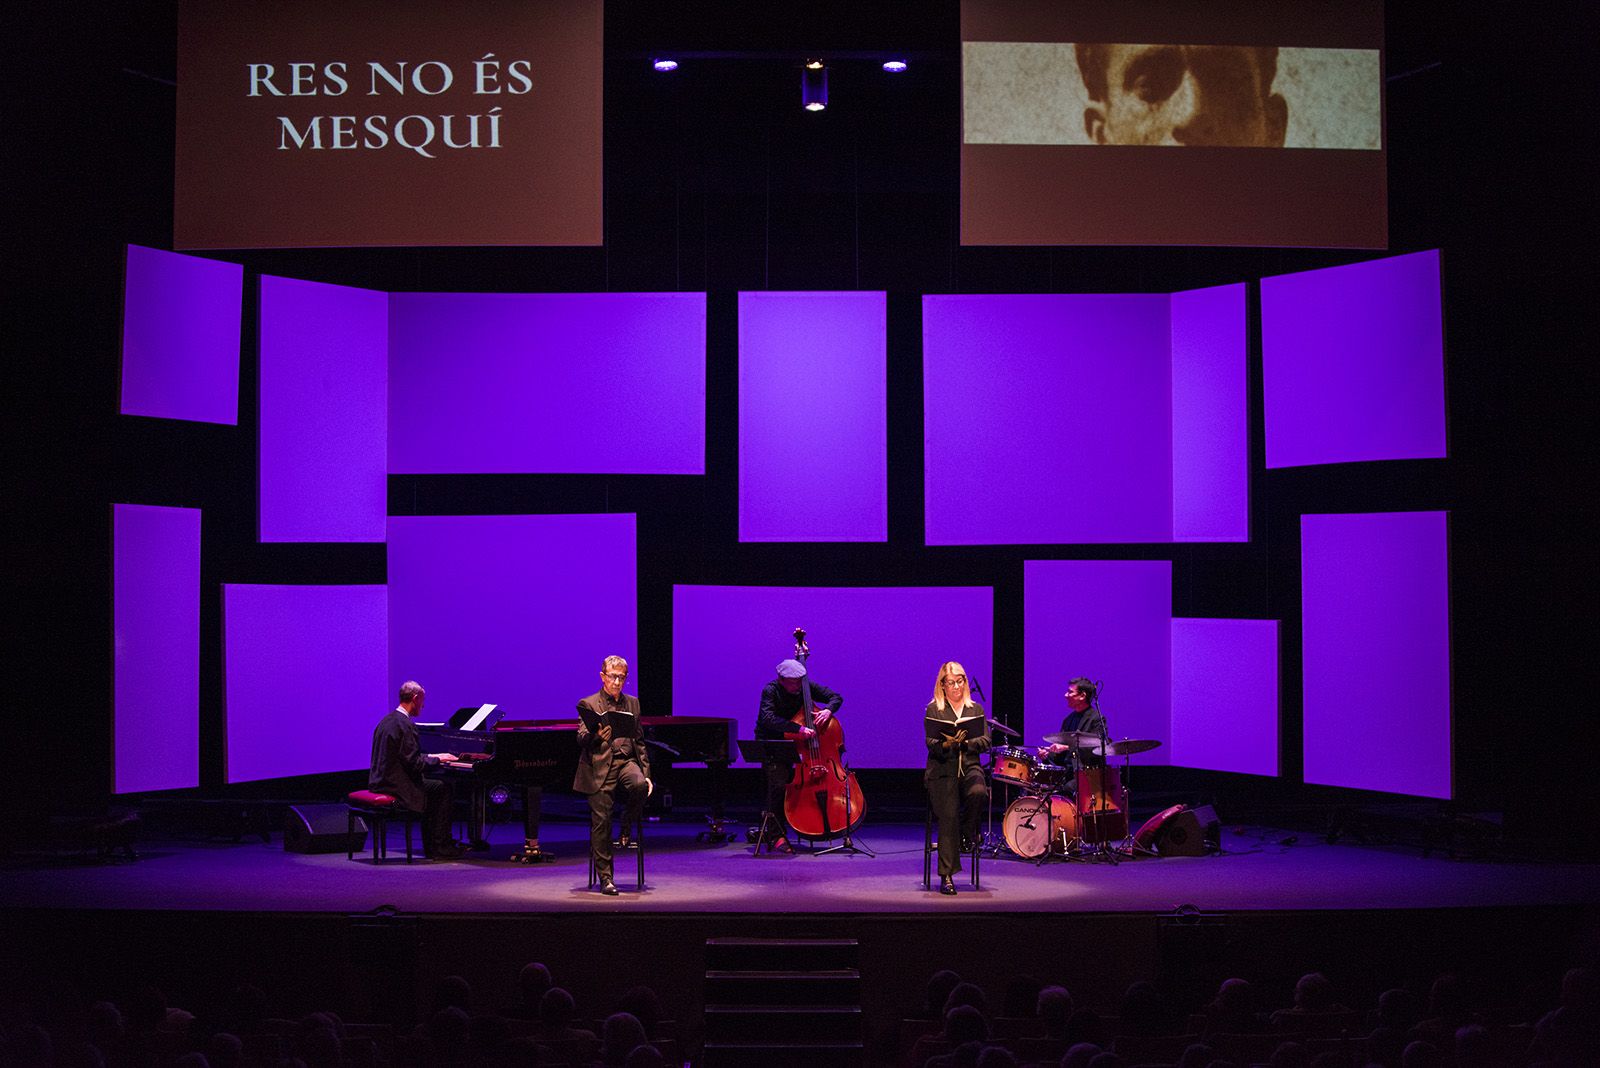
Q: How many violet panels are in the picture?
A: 14